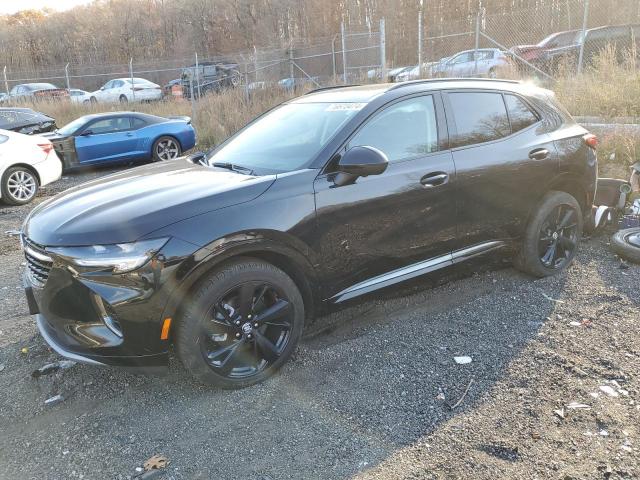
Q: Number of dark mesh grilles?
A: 1